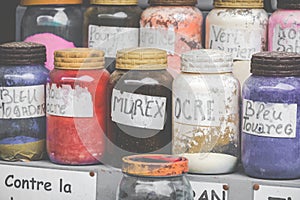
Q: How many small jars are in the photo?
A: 11